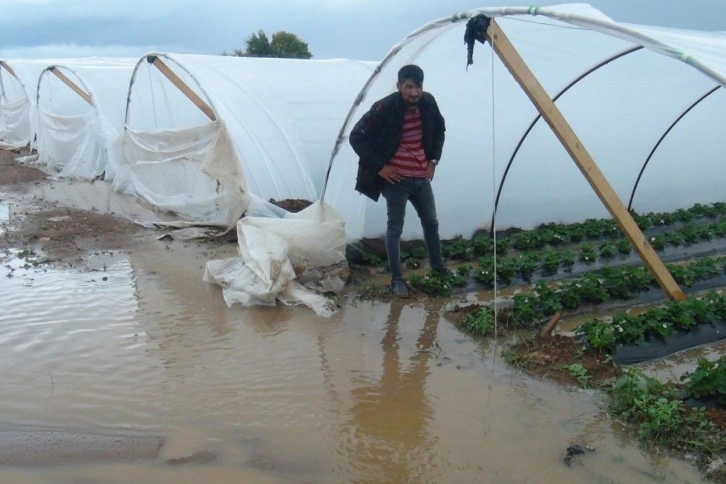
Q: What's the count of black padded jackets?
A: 1